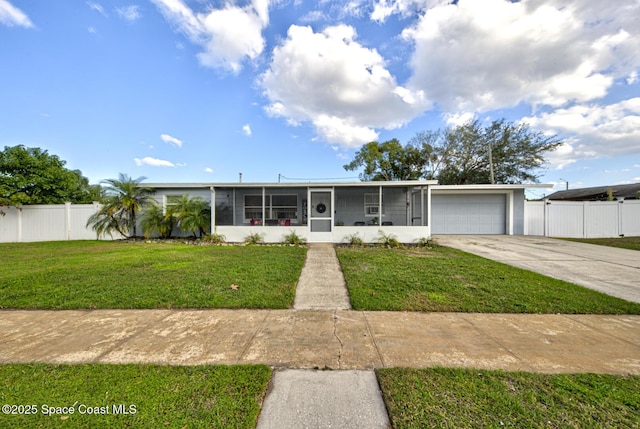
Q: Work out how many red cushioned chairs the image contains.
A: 2